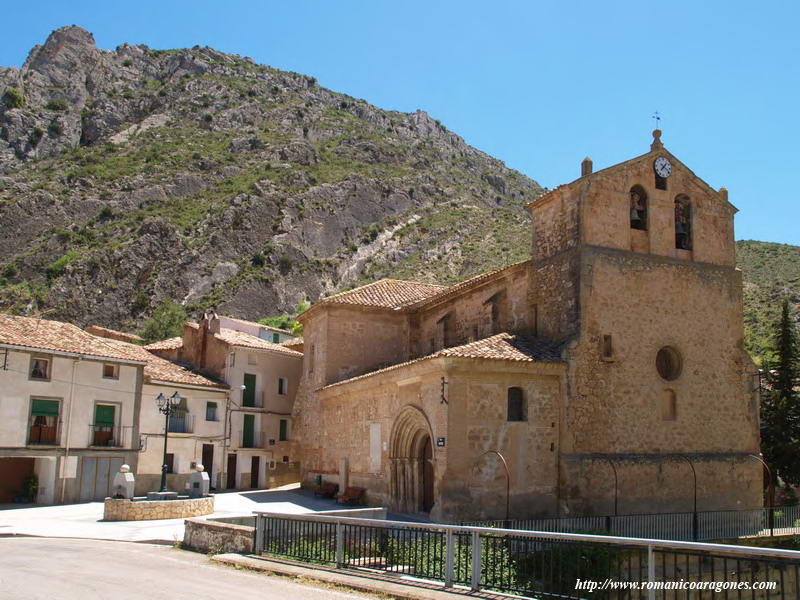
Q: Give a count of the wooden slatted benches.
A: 2